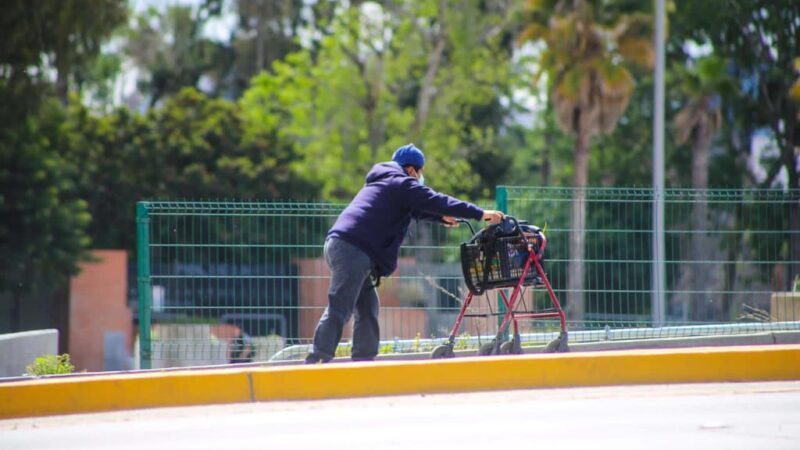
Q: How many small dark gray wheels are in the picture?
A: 4